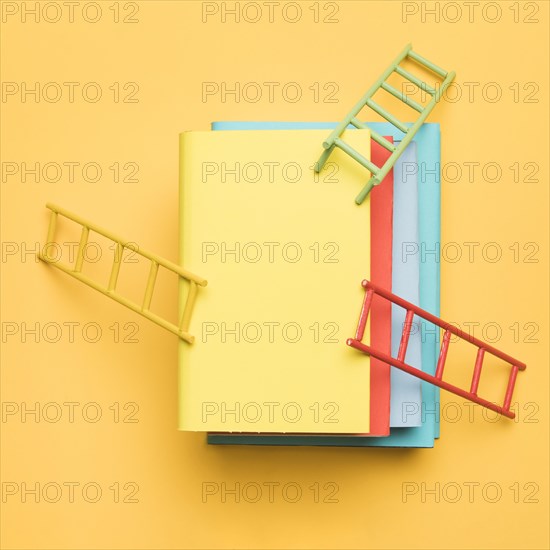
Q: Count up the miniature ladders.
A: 3